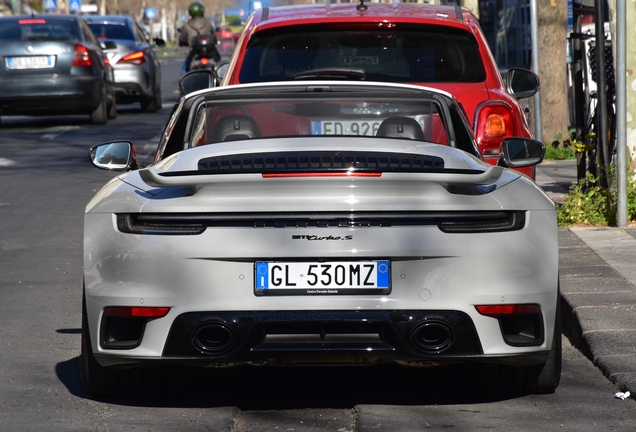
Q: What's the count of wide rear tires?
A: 2